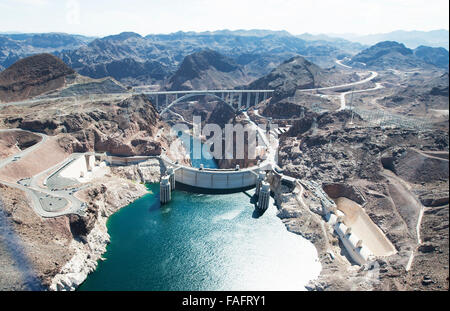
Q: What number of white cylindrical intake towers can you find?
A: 4